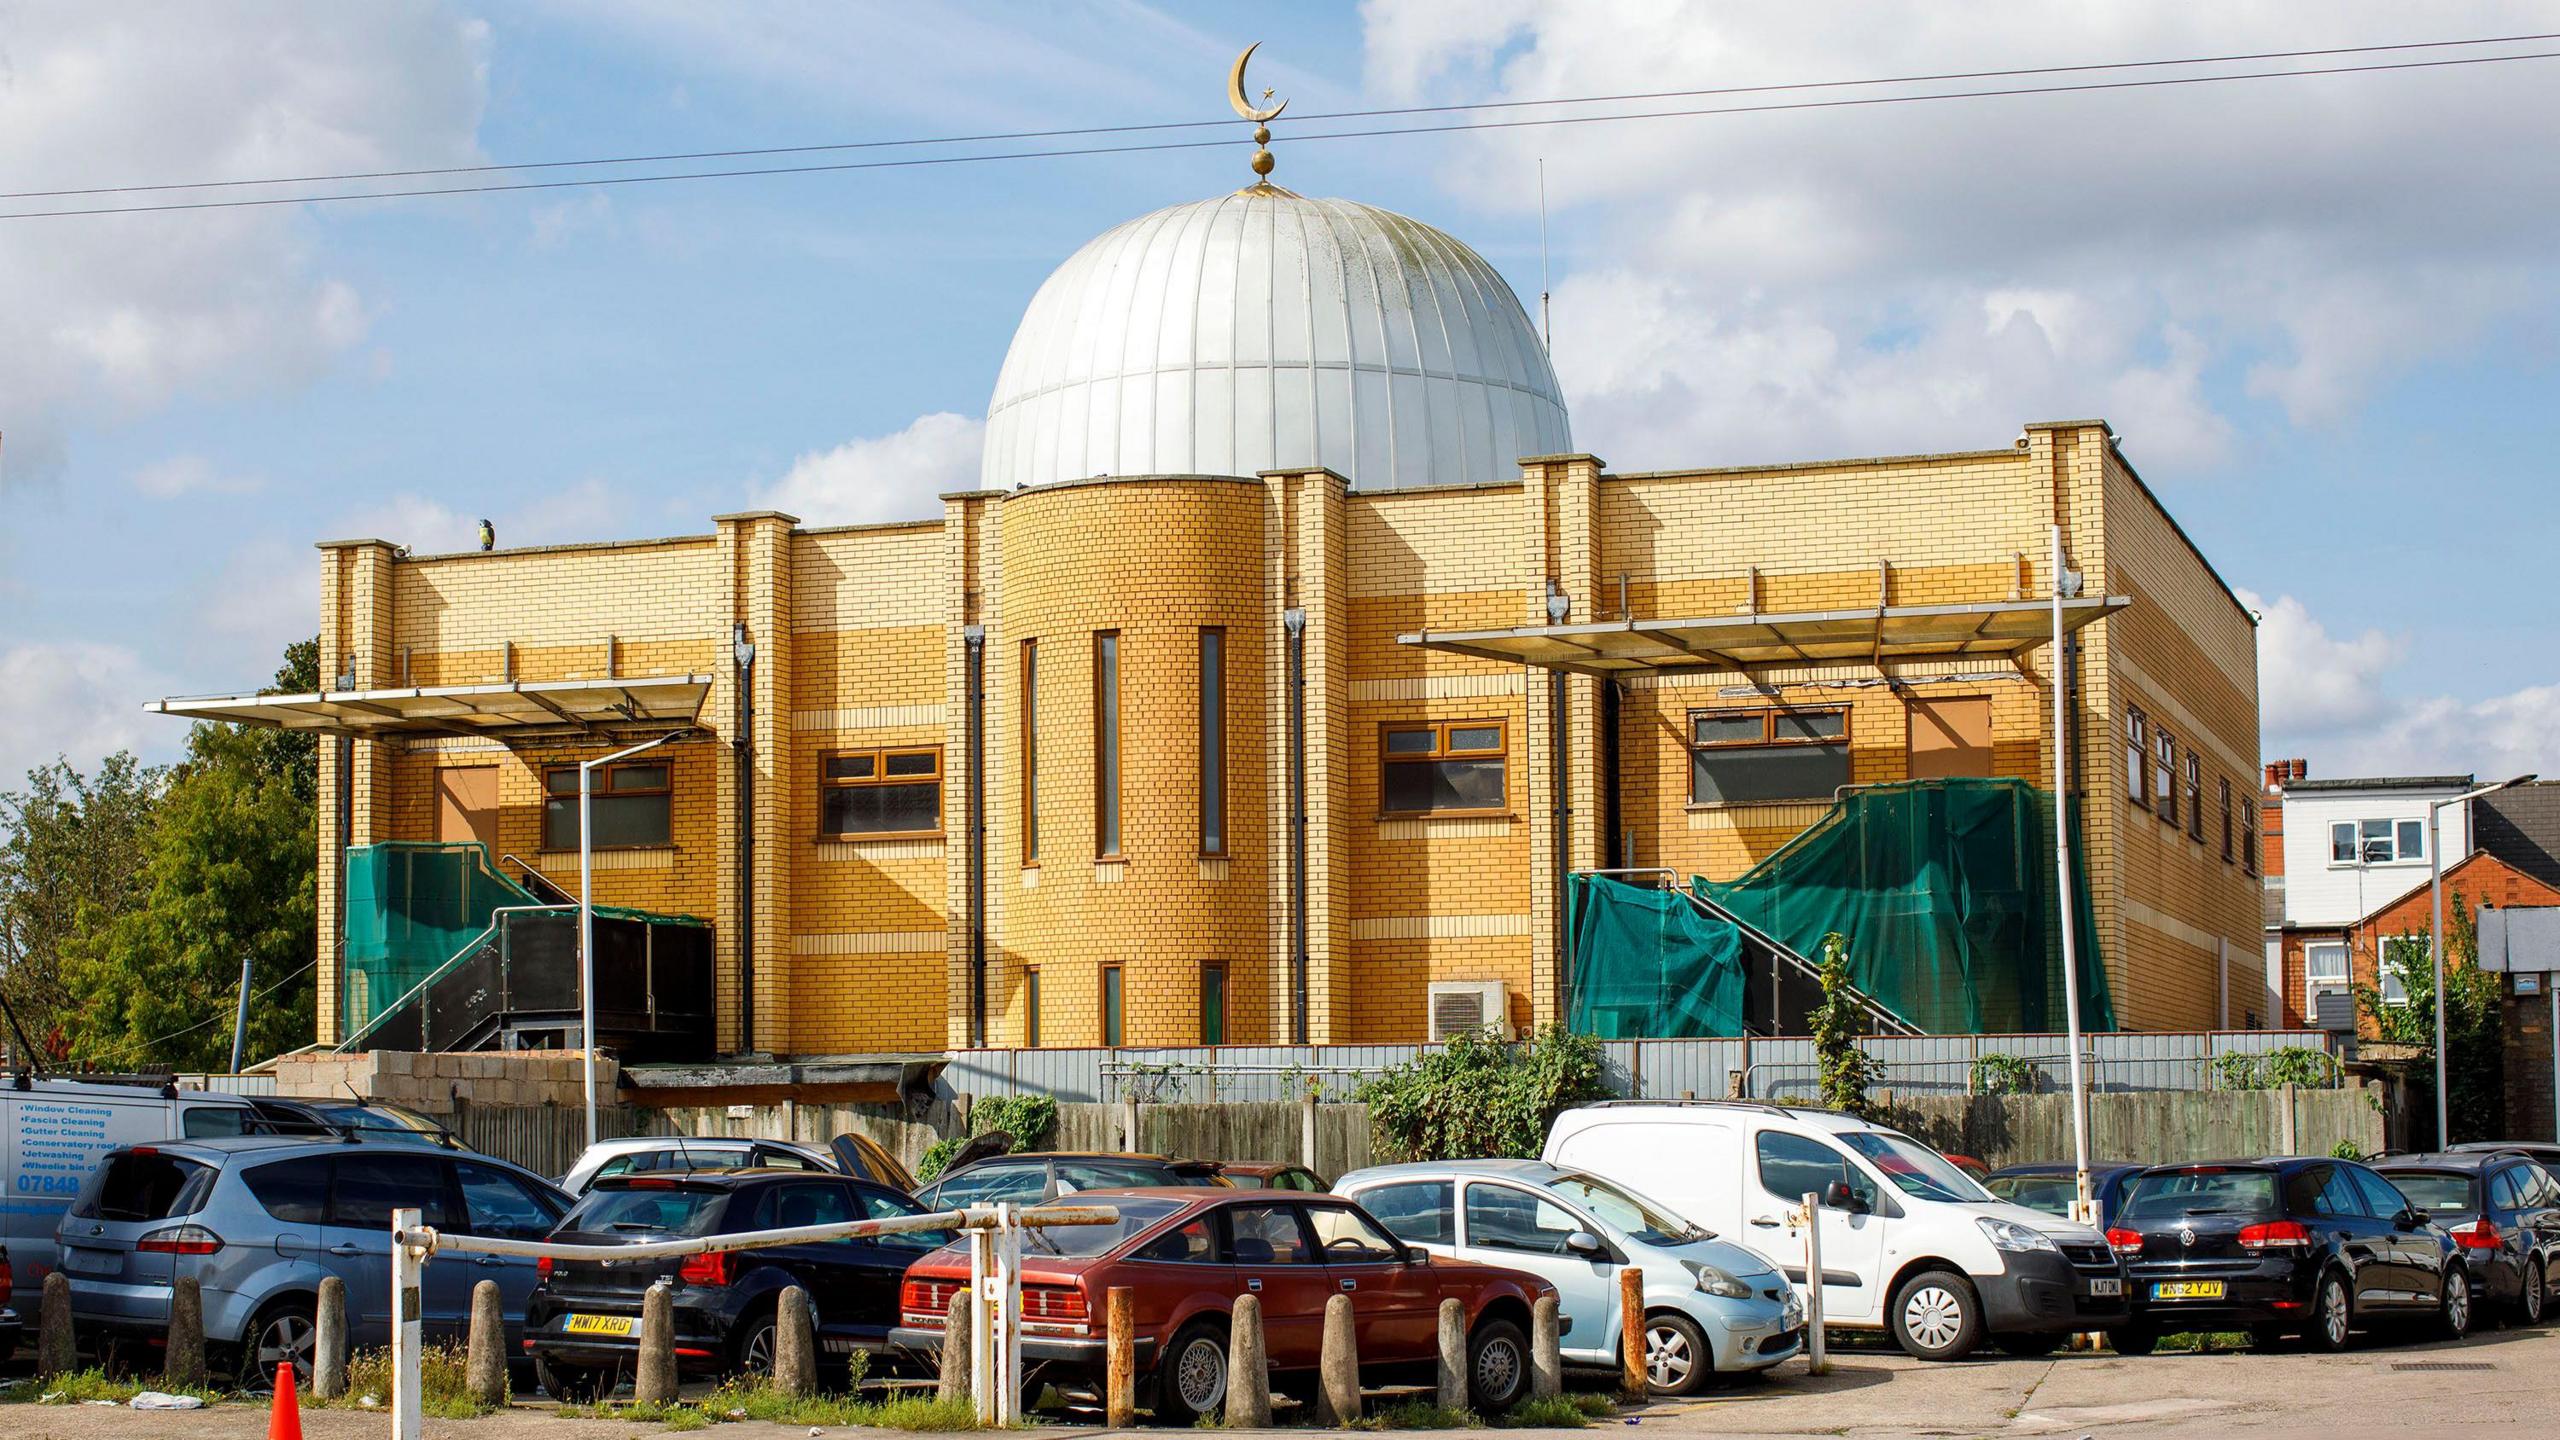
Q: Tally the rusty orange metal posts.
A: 2